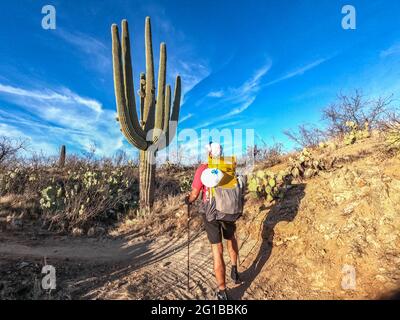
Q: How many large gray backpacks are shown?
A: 1